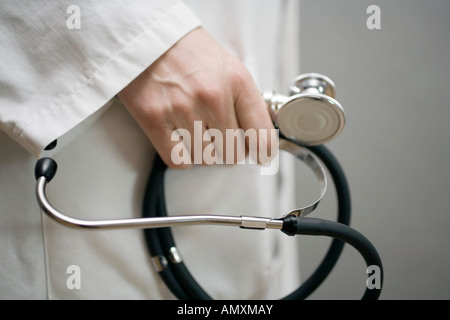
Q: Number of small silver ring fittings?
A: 2